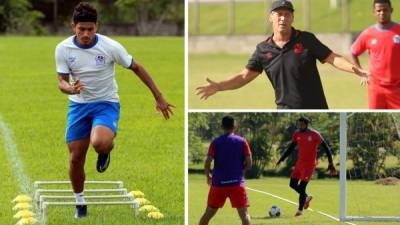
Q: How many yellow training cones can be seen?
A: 8